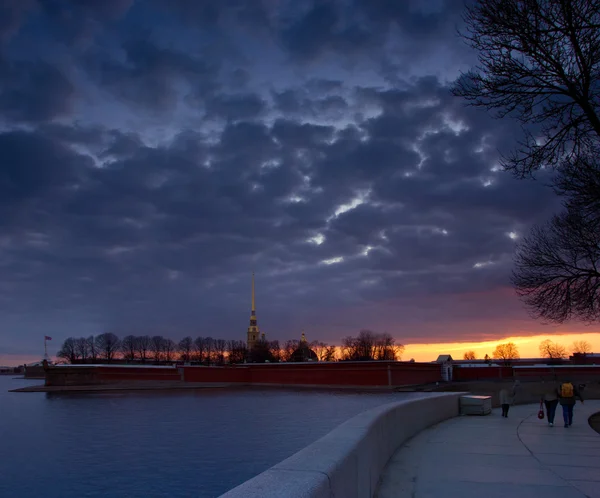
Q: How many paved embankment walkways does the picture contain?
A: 1